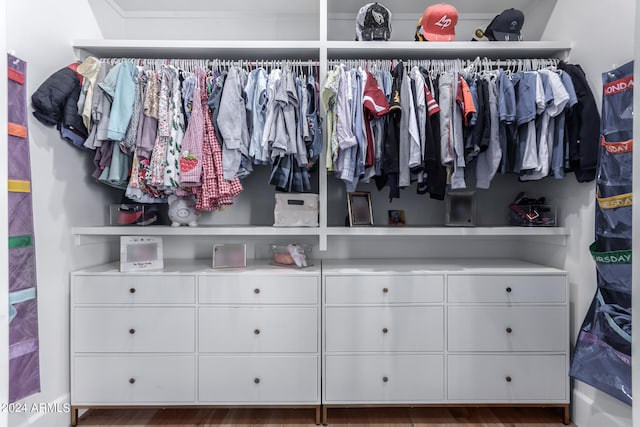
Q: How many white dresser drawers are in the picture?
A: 12